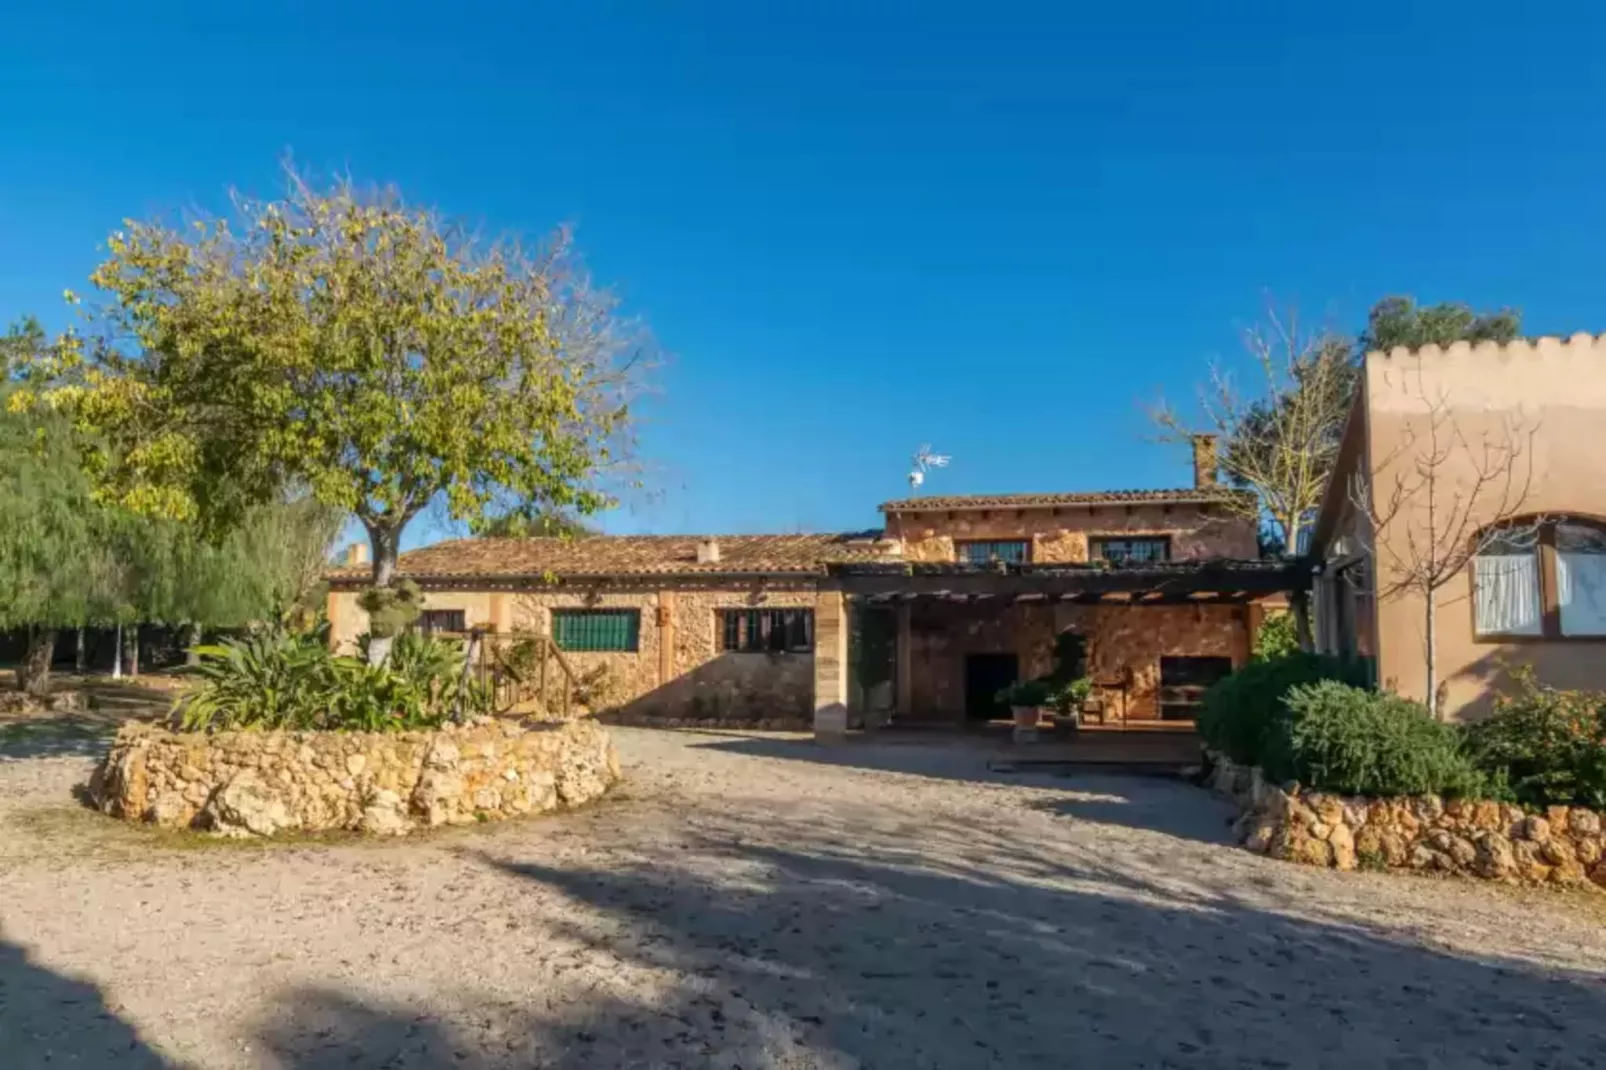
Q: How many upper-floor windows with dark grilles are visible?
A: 2